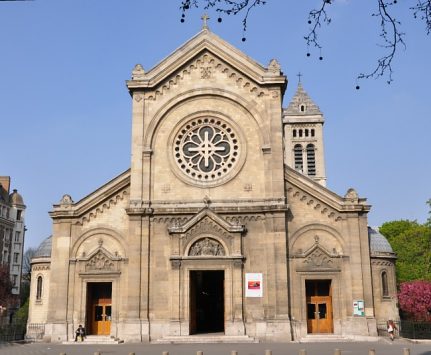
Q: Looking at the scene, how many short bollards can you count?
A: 11